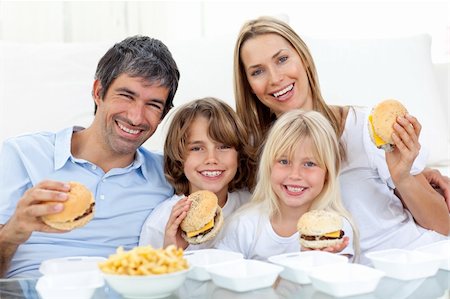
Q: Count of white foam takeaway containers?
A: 4